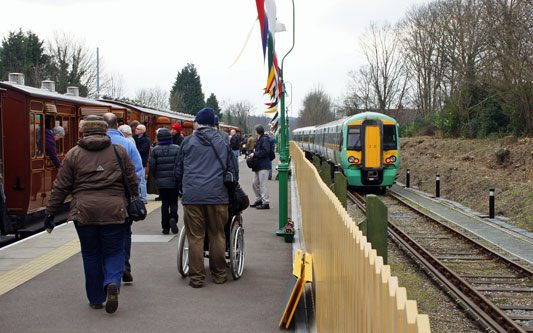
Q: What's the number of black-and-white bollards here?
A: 3